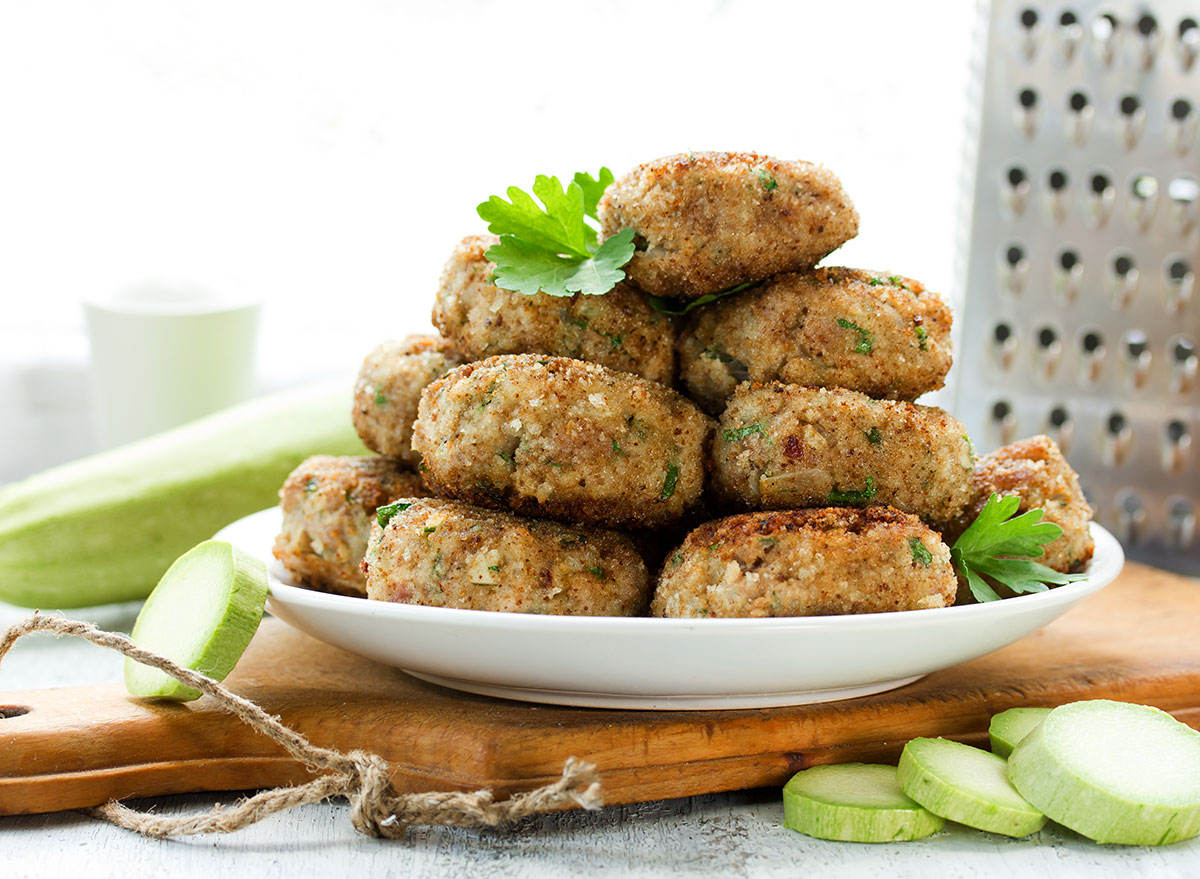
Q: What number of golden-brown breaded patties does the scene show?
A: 10